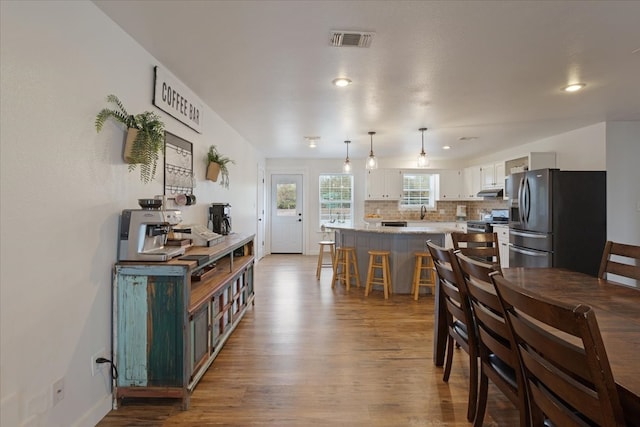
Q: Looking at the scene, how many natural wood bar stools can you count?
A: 4